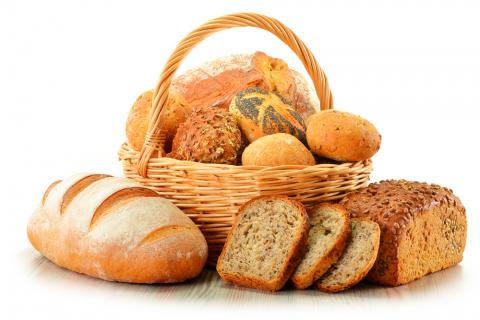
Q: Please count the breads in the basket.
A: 6